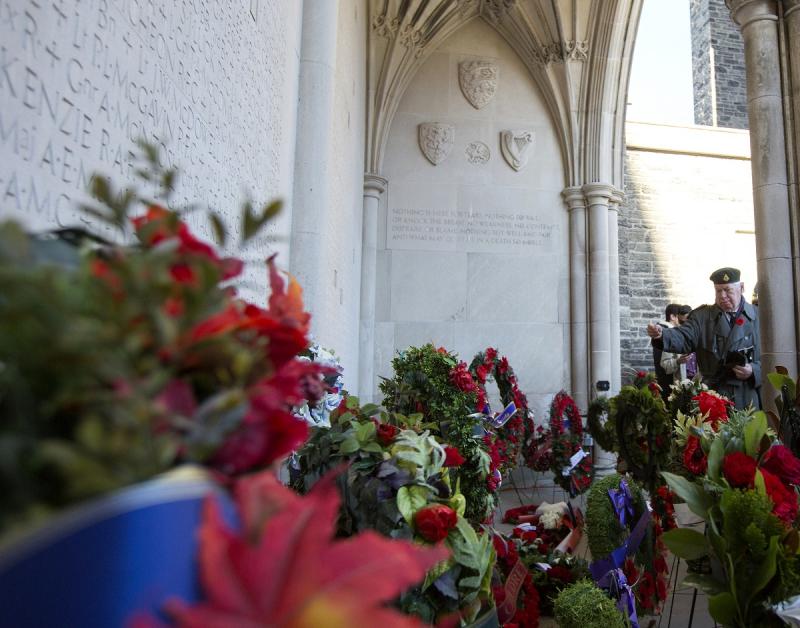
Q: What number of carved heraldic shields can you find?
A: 3